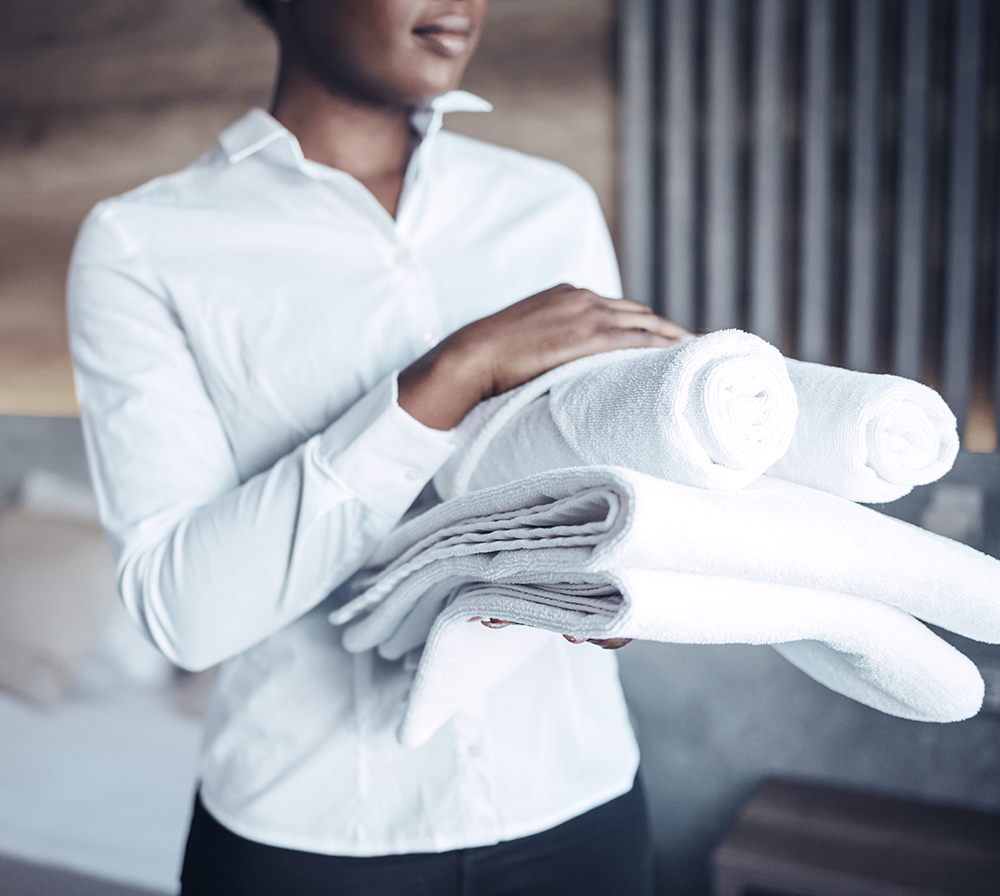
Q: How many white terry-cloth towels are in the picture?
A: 4